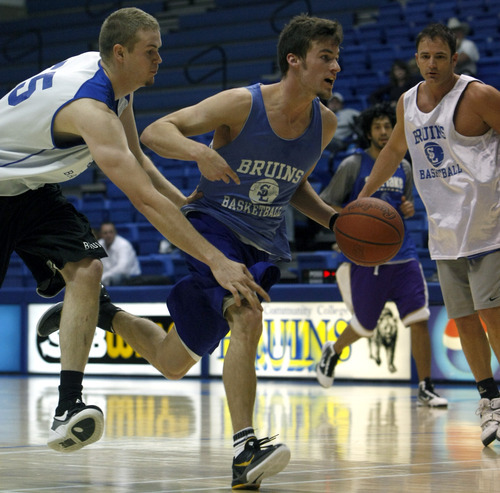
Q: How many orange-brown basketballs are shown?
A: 1